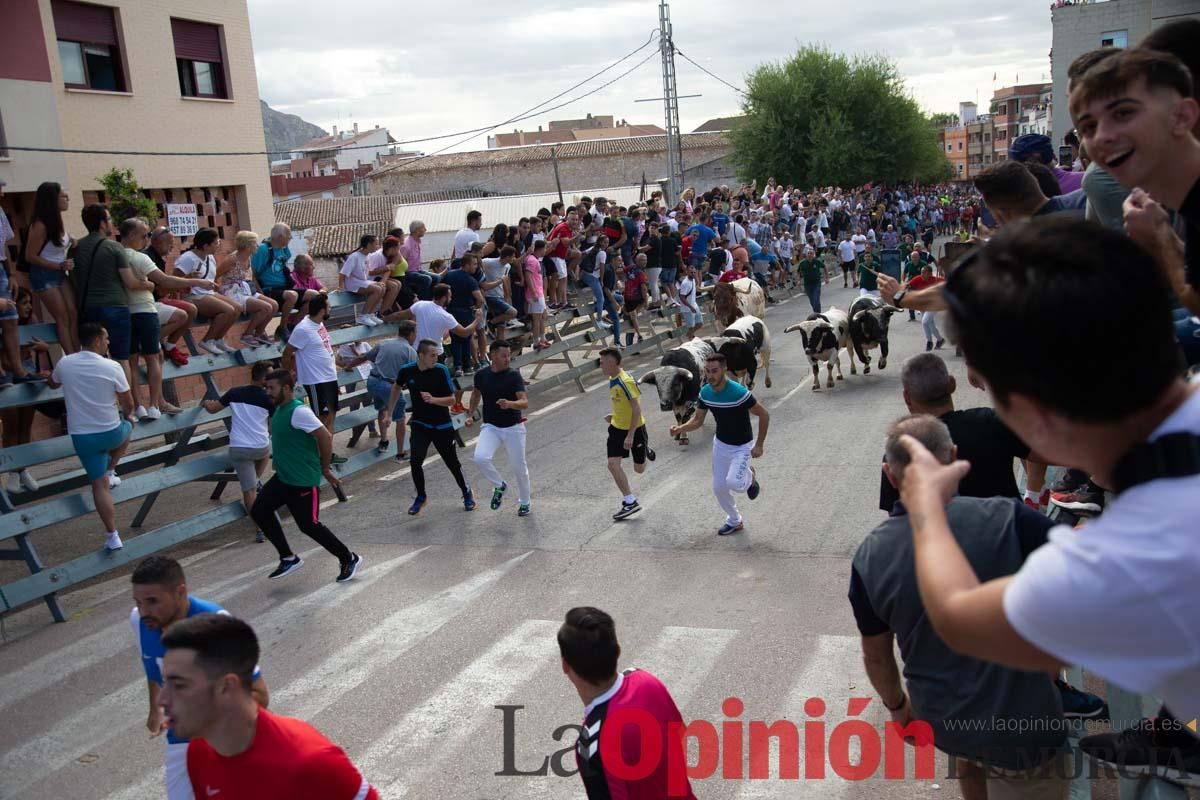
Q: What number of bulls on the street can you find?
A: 5